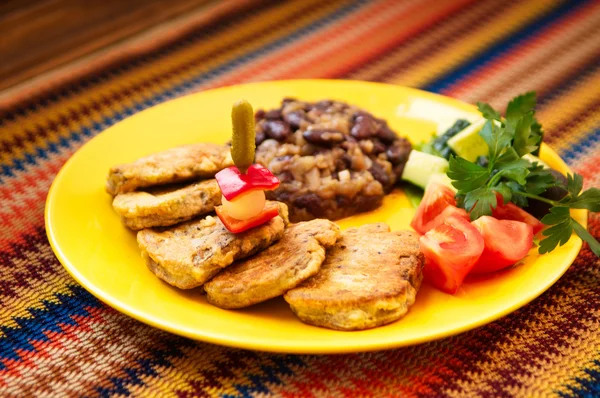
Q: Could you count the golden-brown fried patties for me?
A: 5